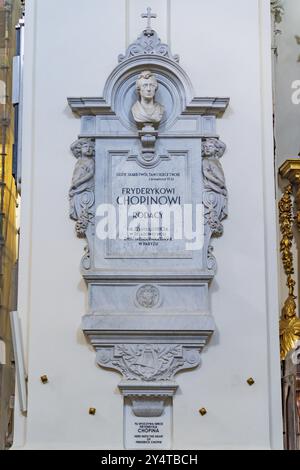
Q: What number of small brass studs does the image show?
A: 4